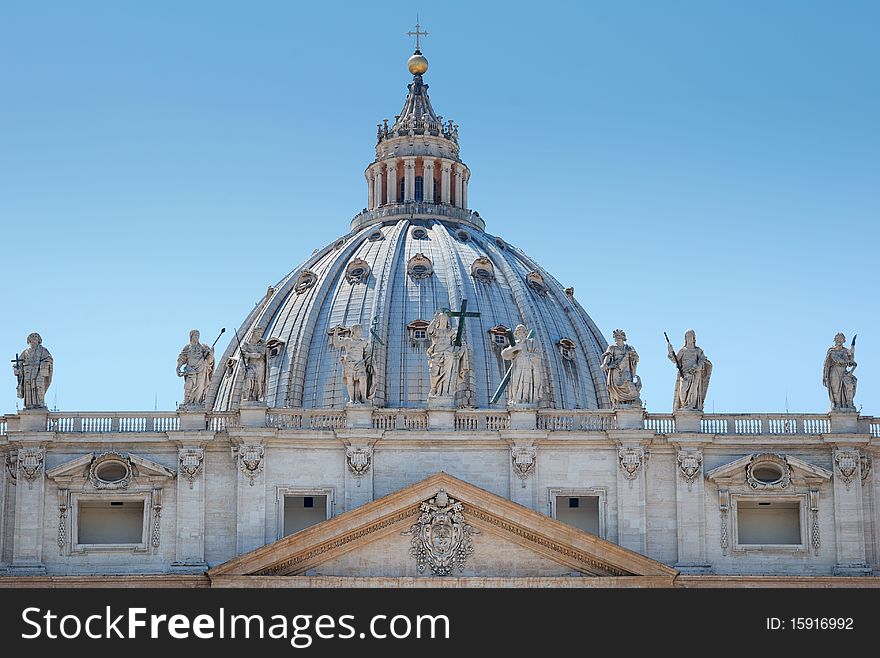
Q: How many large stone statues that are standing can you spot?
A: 9